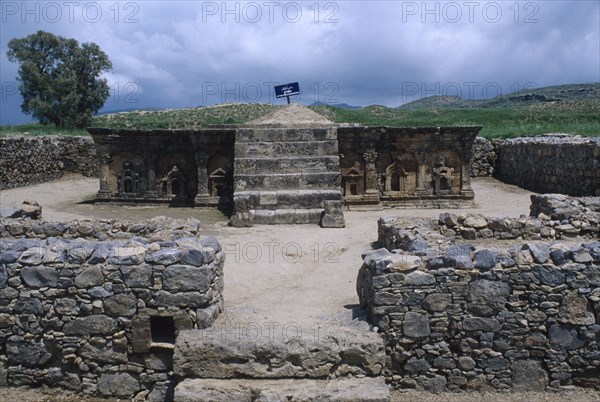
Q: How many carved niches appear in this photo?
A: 6